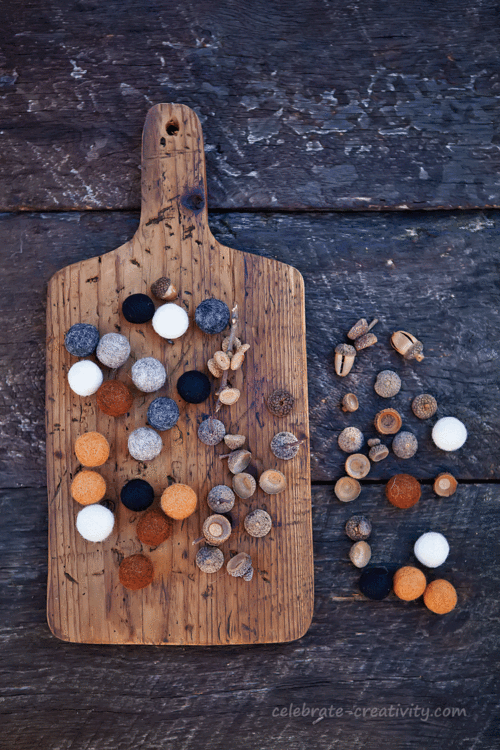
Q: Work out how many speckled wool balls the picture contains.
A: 6